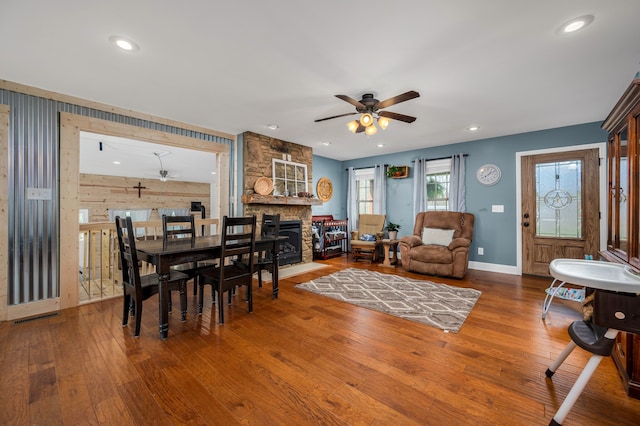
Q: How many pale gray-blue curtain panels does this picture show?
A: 4